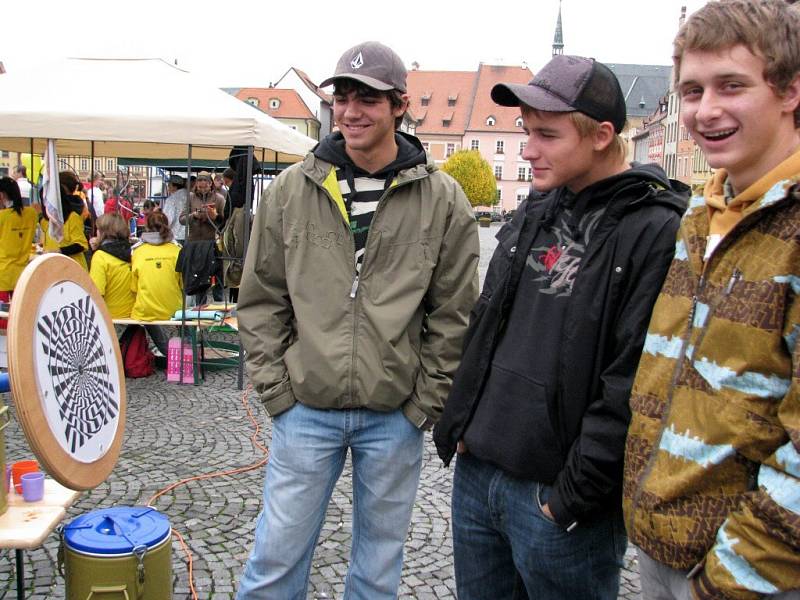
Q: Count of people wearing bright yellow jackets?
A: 4